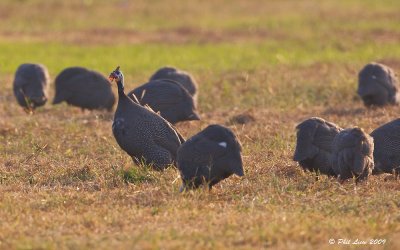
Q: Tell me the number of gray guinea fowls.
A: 10